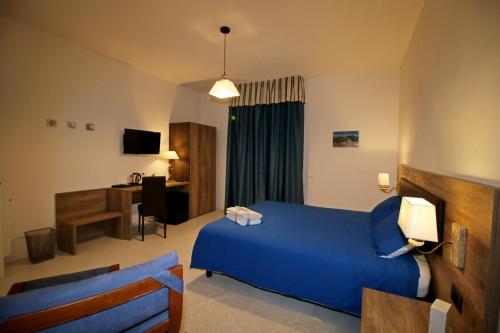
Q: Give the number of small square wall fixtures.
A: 3